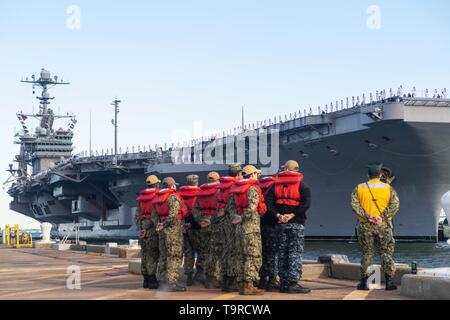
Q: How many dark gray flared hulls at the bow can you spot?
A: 1